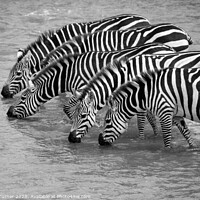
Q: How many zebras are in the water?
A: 5